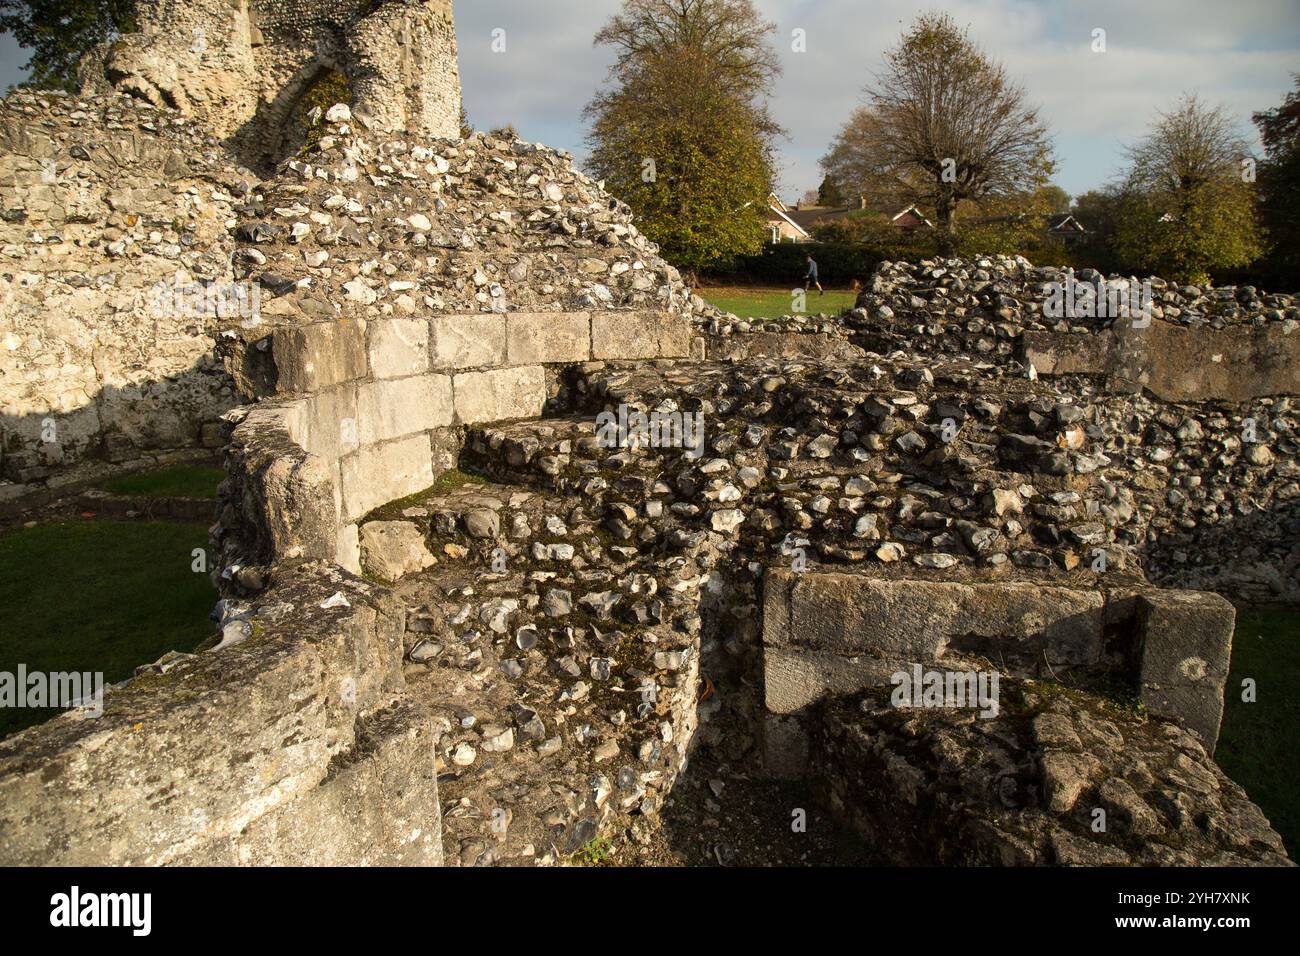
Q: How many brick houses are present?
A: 3